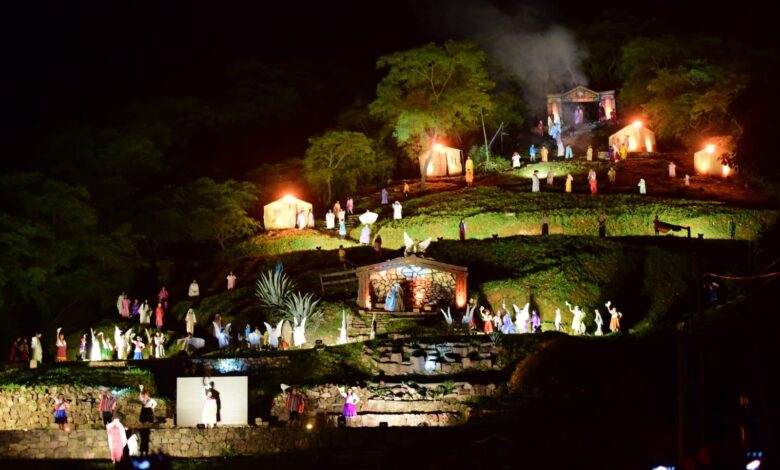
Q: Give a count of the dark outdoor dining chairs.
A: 0